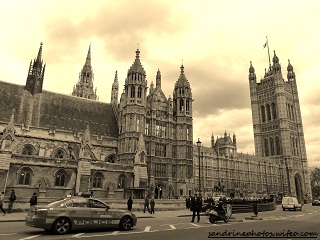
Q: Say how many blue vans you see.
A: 0